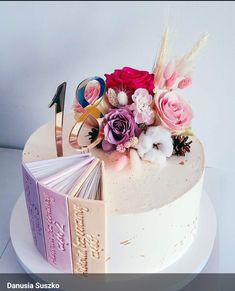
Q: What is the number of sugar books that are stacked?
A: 3